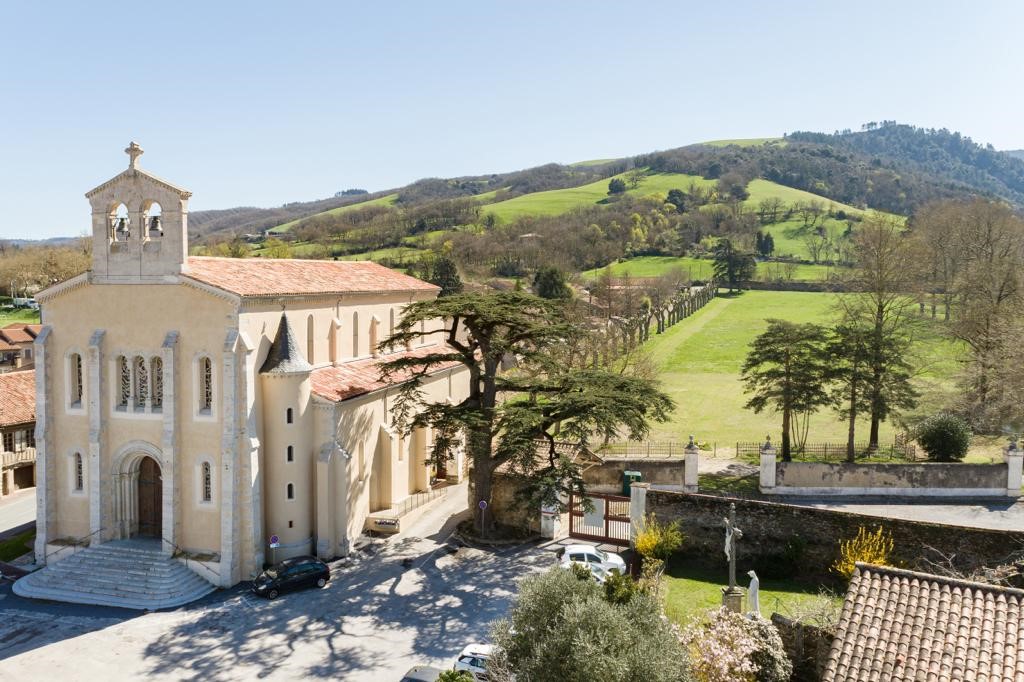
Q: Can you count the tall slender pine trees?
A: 3